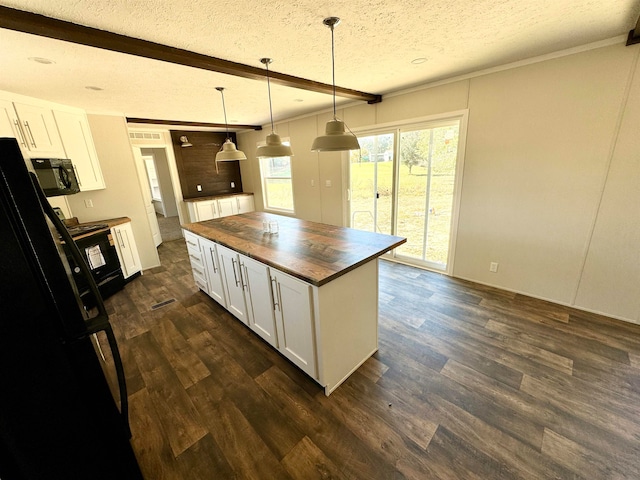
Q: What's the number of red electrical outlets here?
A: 0